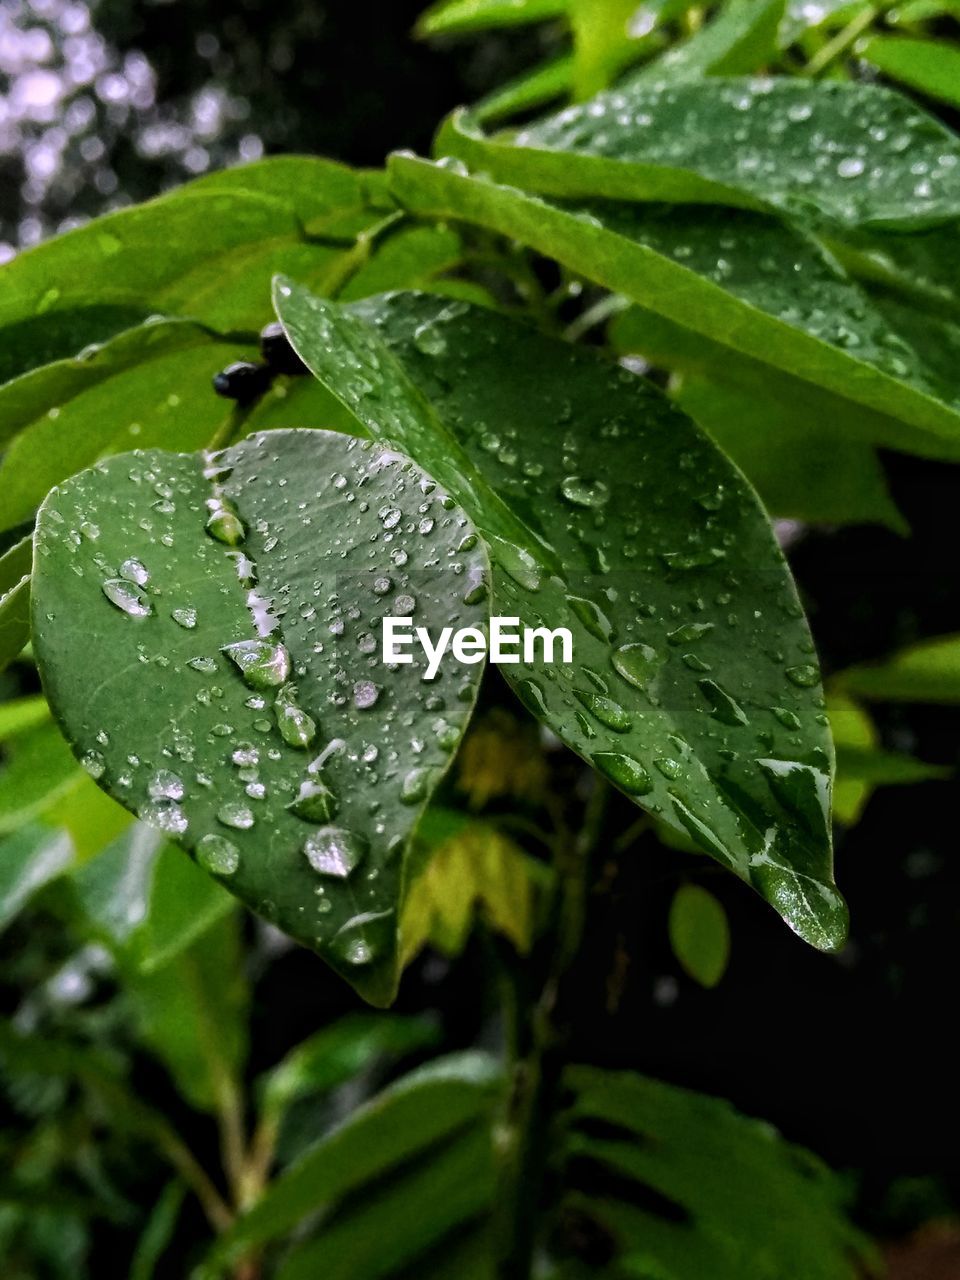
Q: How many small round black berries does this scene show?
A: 2